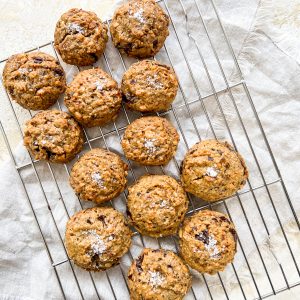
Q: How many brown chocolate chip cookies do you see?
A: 13